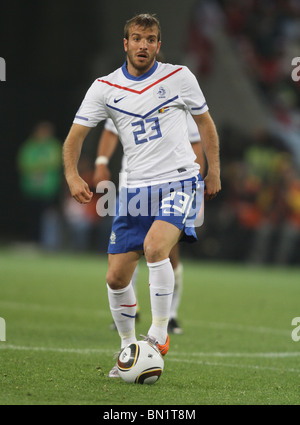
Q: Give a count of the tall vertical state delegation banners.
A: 0